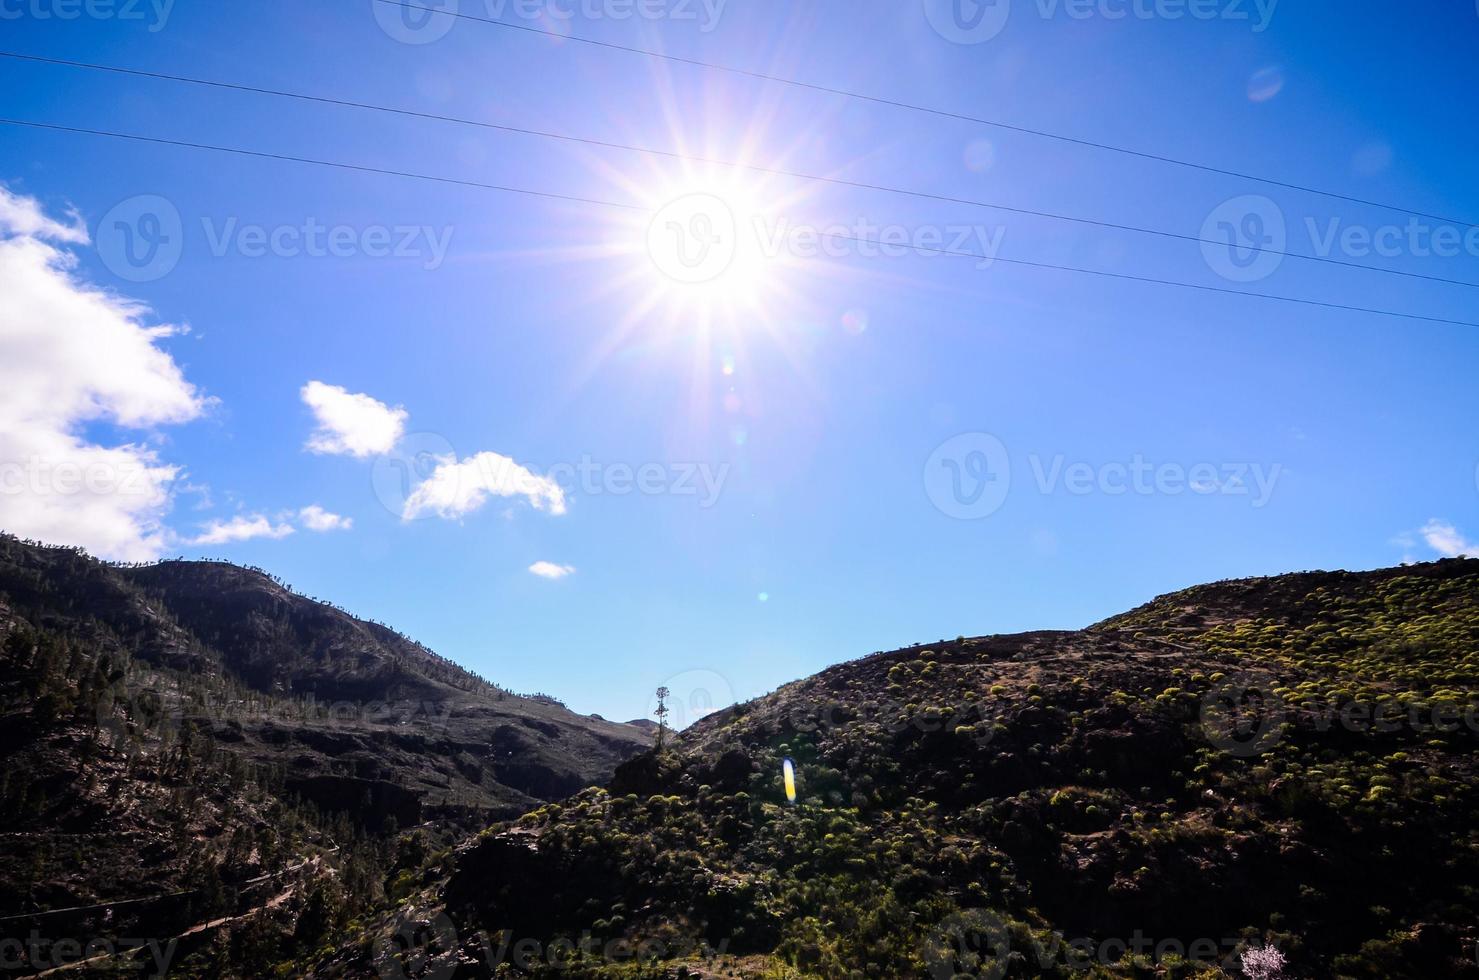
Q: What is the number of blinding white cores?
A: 1